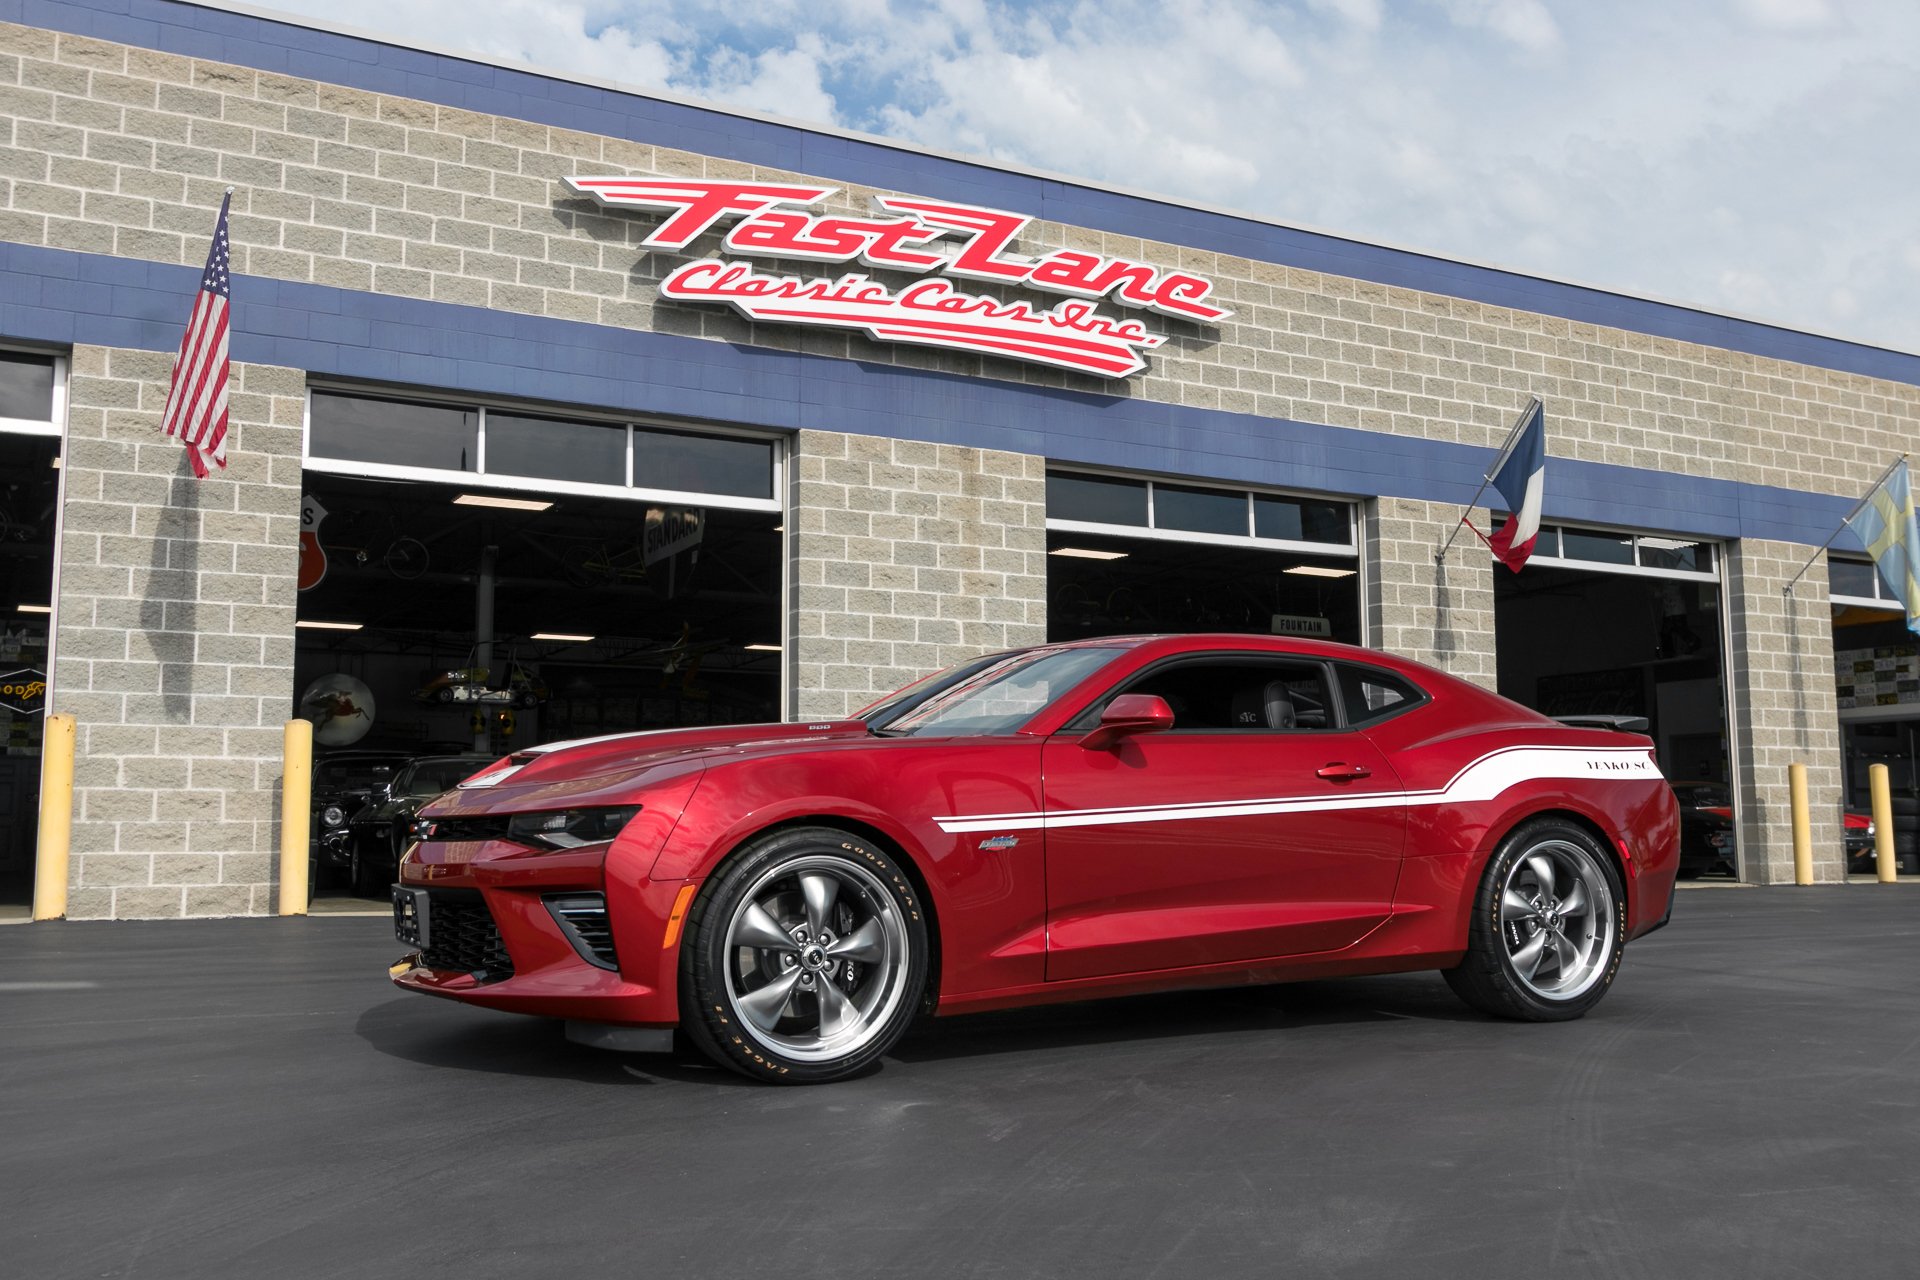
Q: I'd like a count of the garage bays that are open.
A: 5